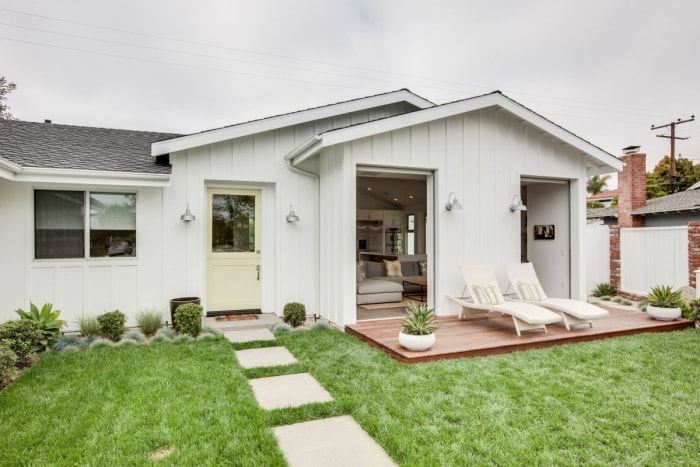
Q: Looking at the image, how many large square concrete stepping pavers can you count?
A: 4